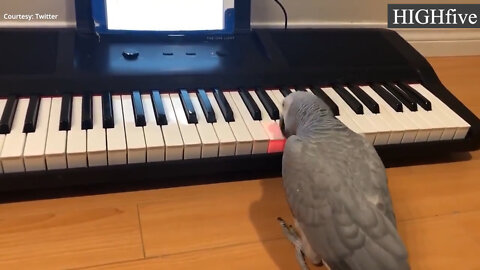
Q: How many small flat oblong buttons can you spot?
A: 2